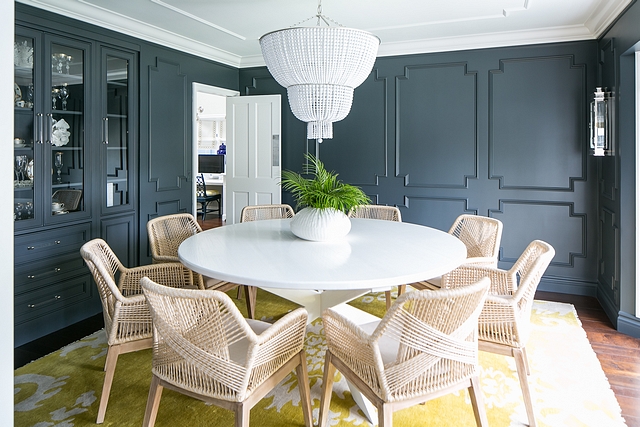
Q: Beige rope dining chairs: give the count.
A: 8